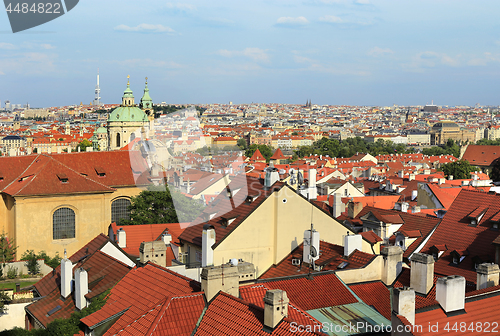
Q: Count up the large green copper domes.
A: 1